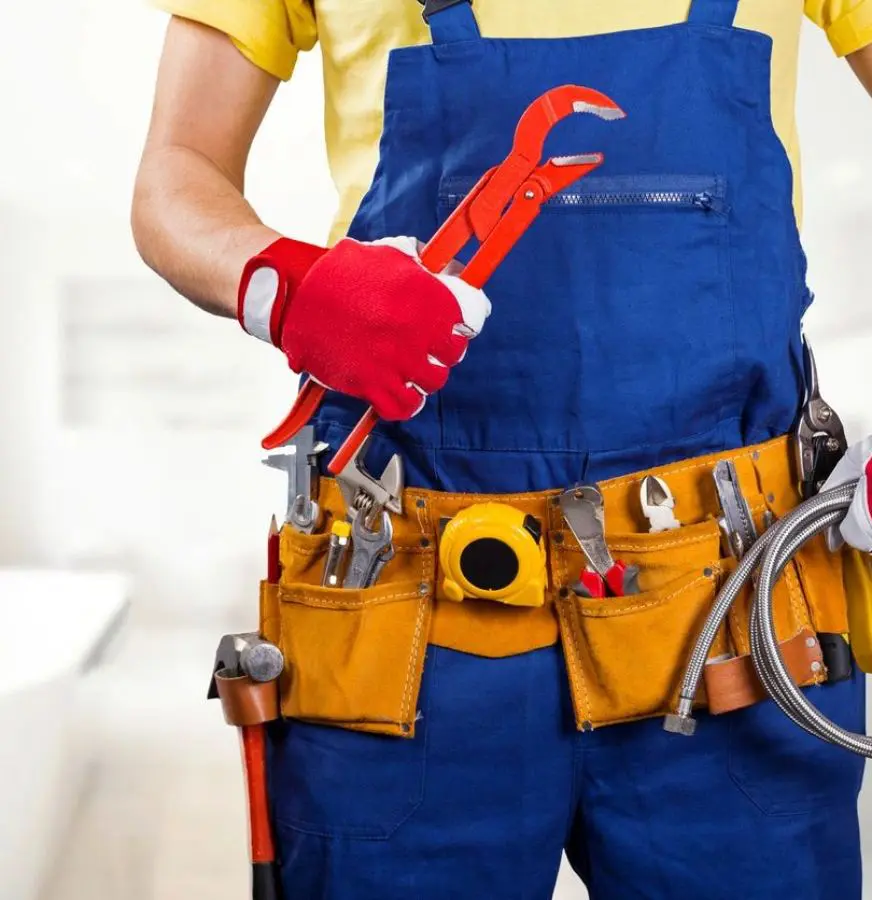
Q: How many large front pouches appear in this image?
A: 2